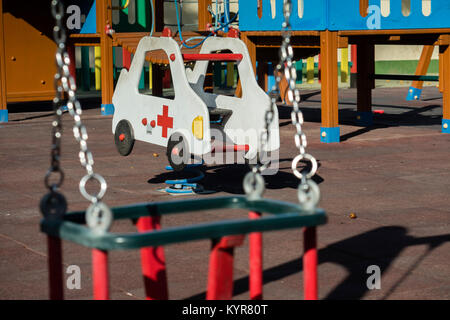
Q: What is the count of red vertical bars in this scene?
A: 6